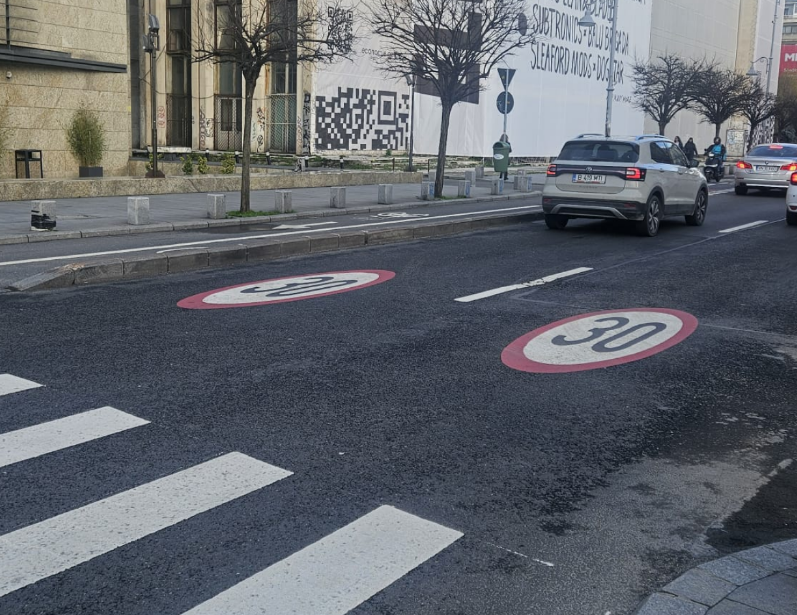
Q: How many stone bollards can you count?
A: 15